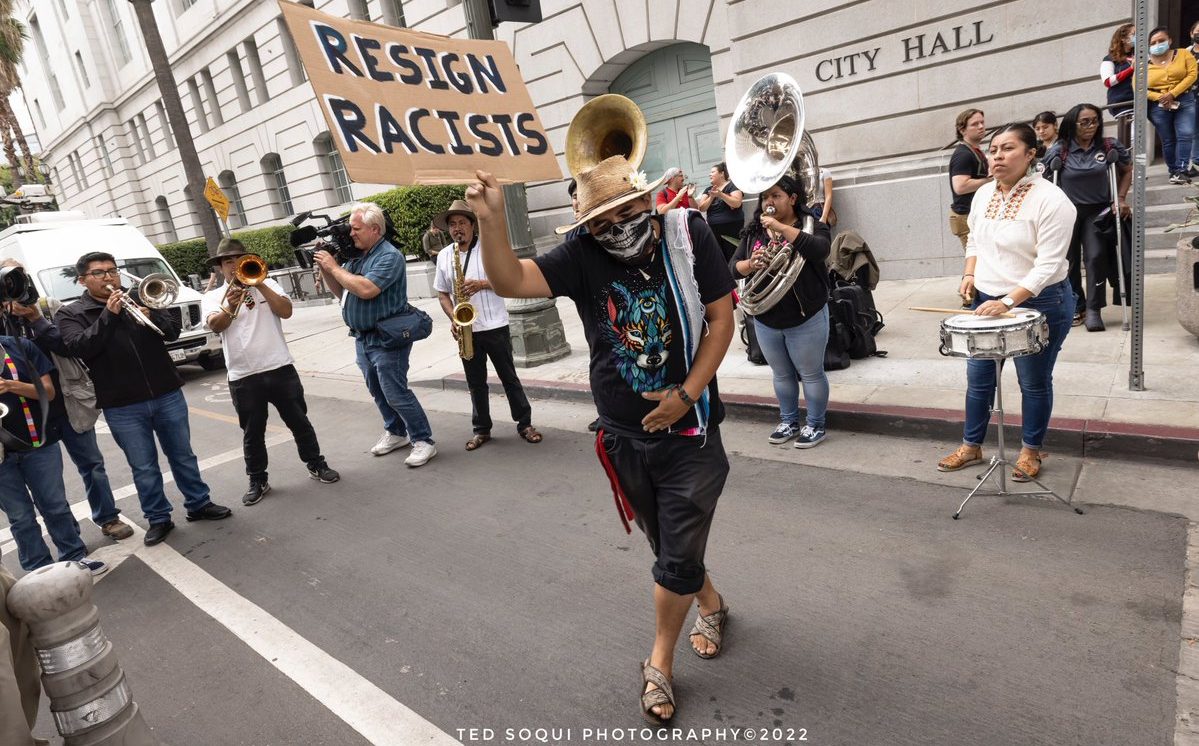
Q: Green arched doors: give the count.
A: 1